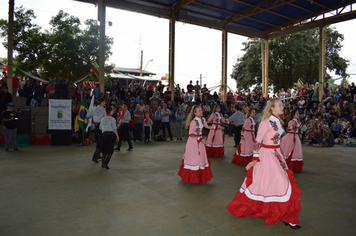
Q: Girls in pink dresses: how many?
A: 5